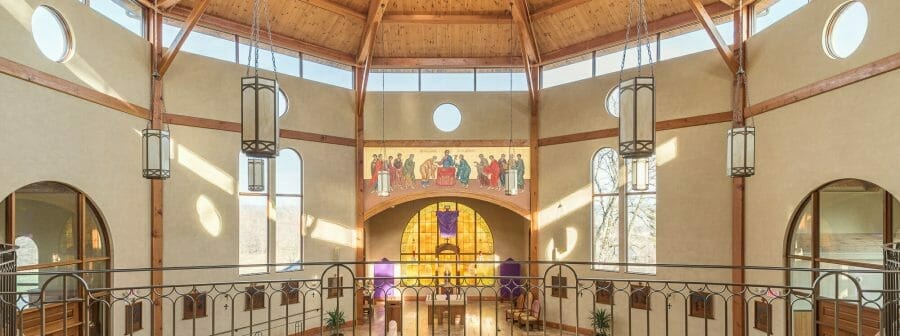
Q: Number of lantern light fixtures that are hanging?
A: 8